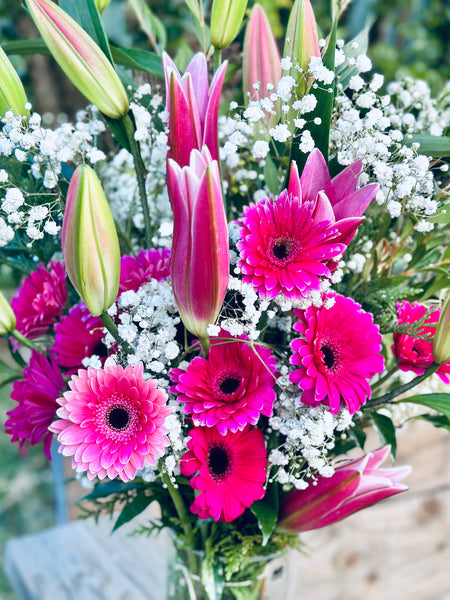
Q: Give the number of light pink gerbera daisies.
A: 1